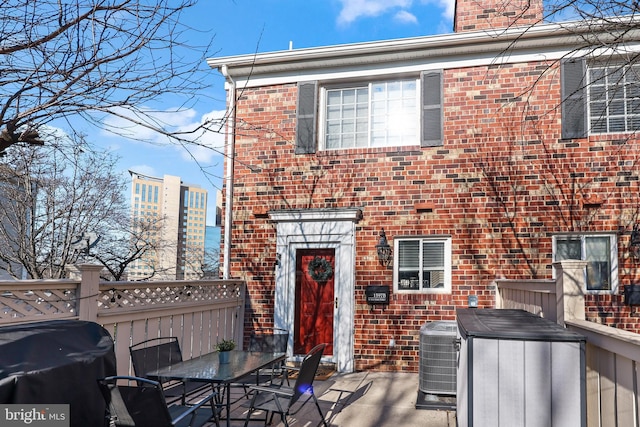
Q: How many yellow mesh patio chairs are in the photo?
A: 0